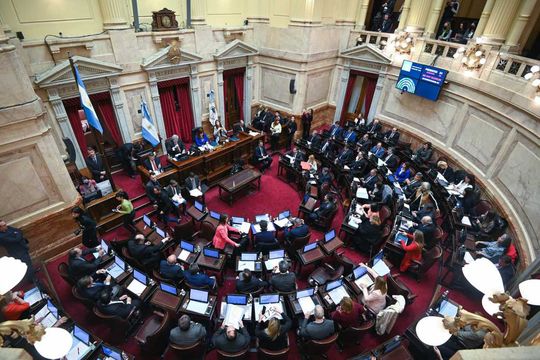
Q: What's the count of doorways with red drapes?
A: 4